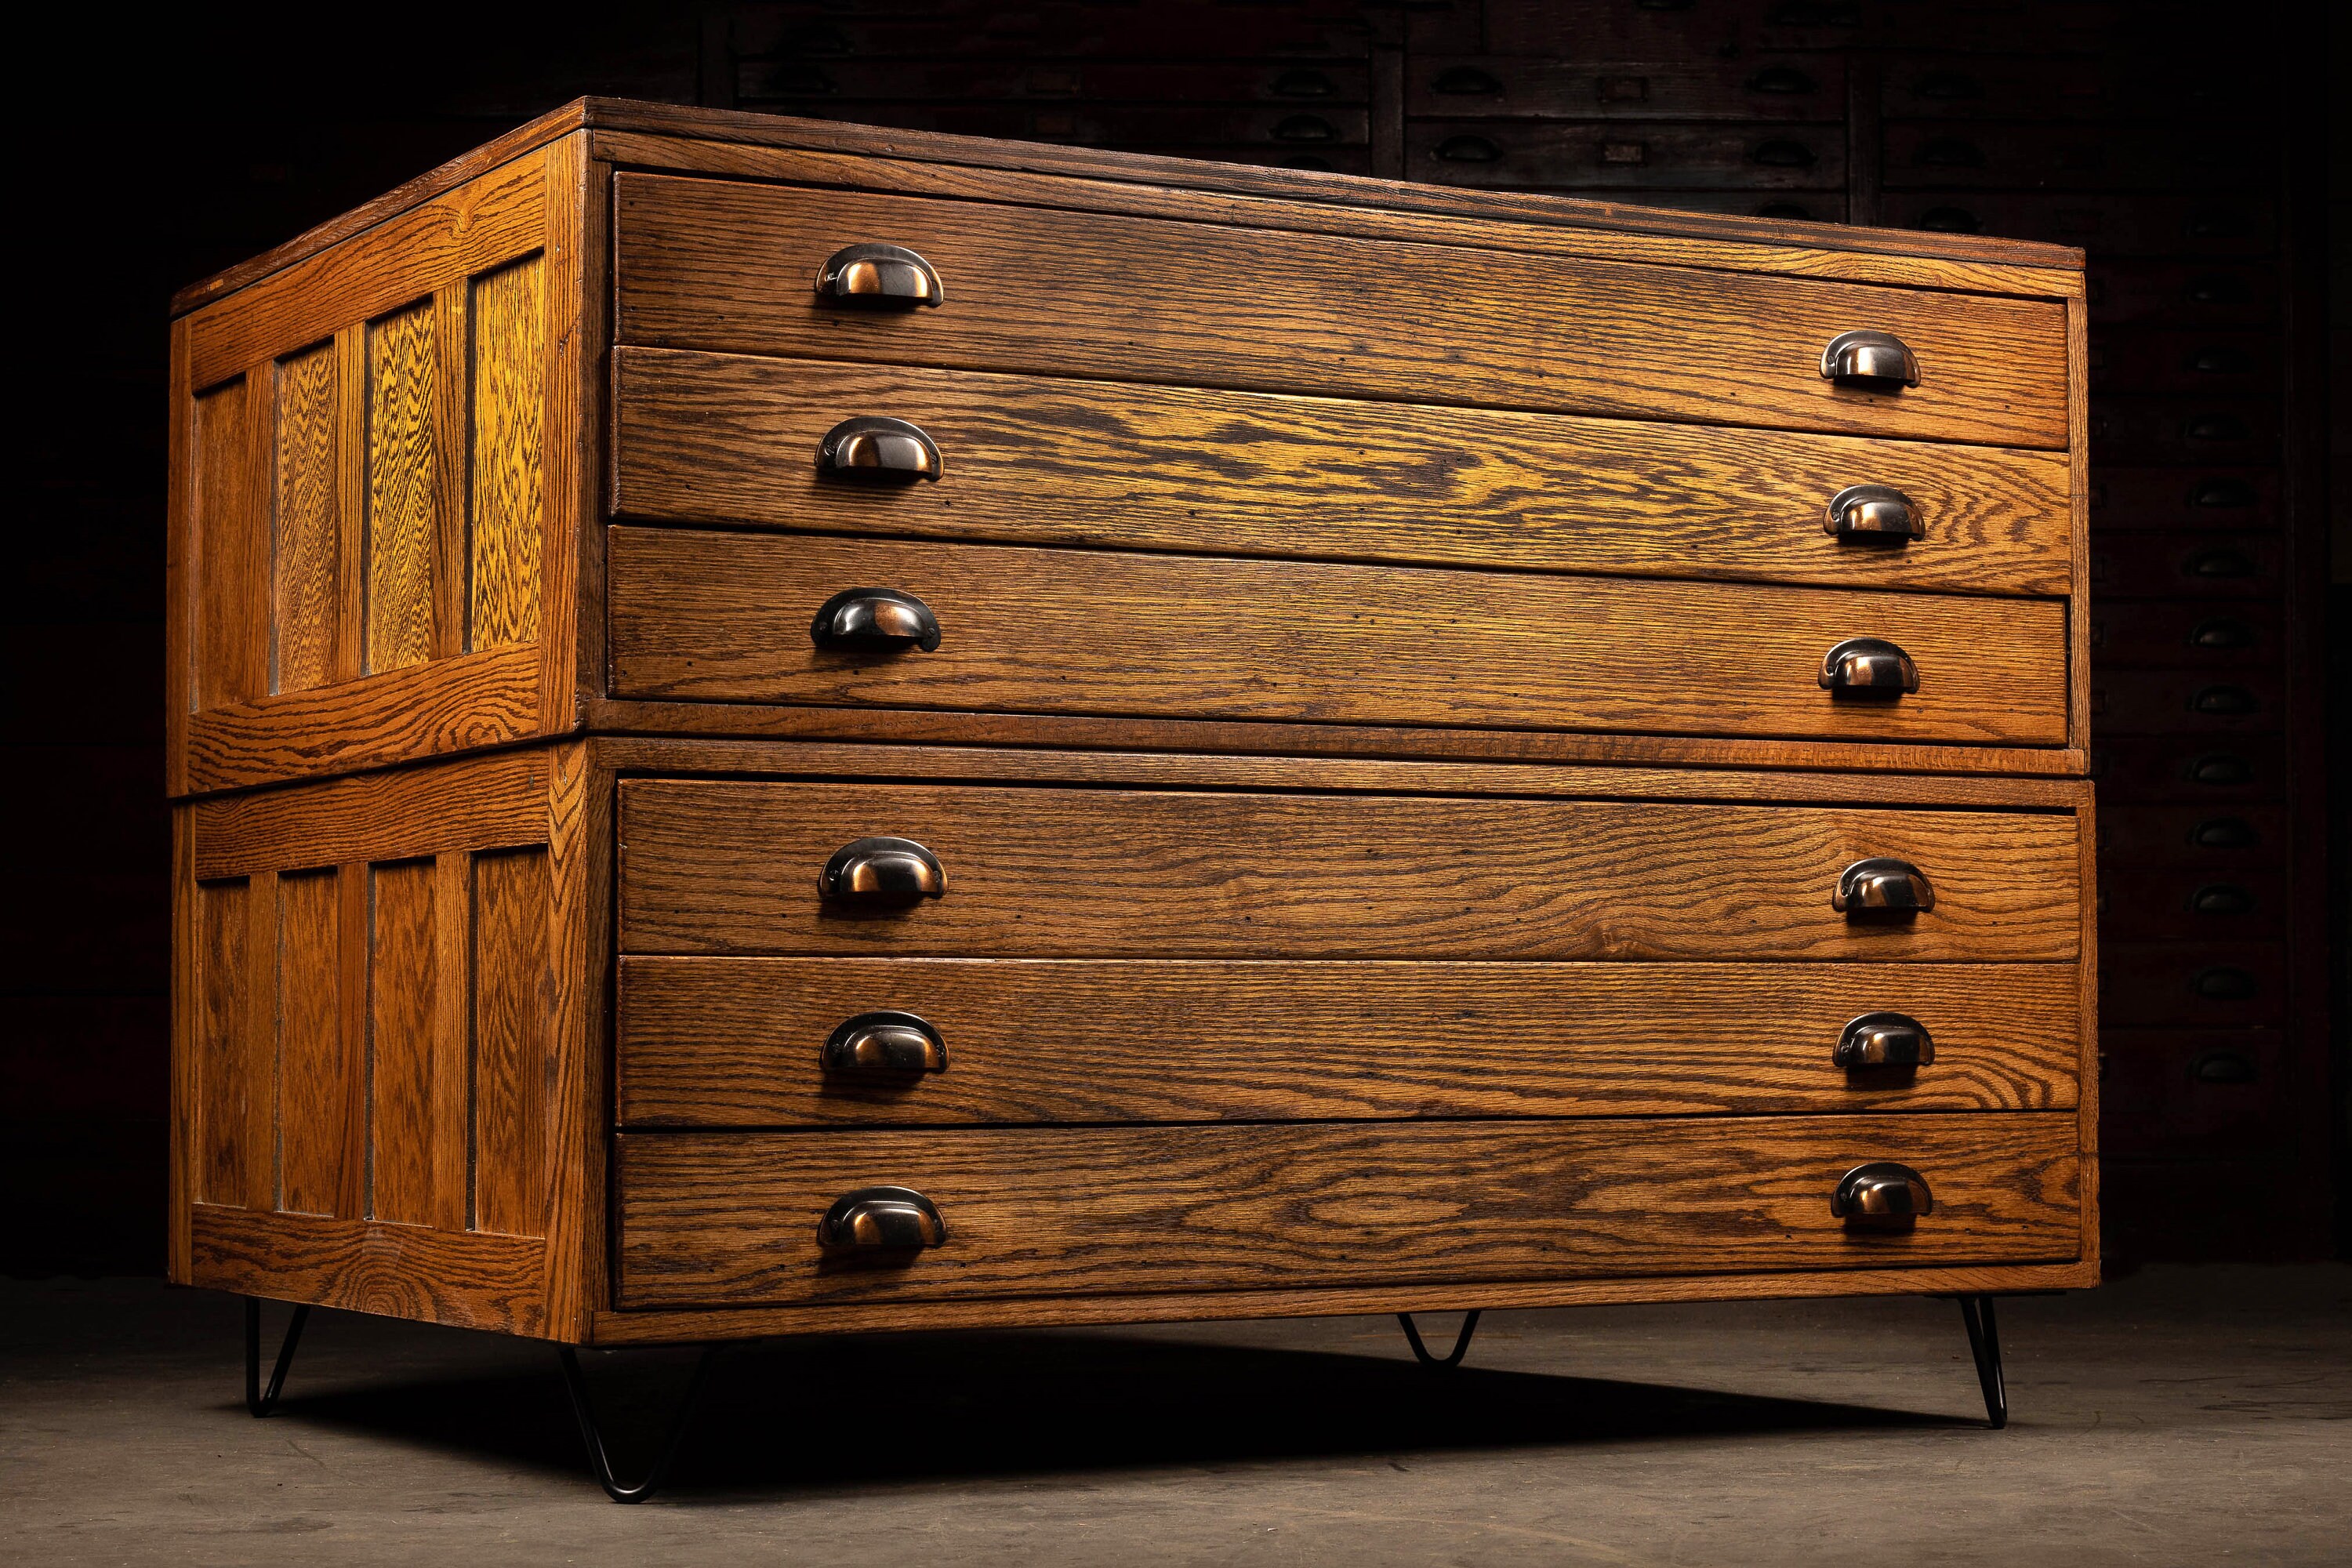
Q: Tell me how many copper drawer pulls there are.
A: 12